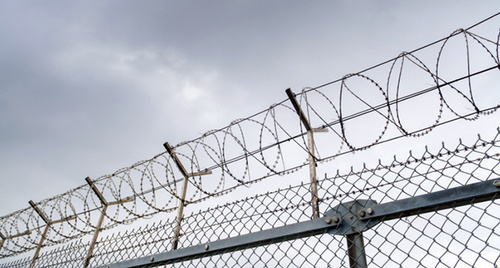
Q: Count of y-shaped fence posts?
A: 5